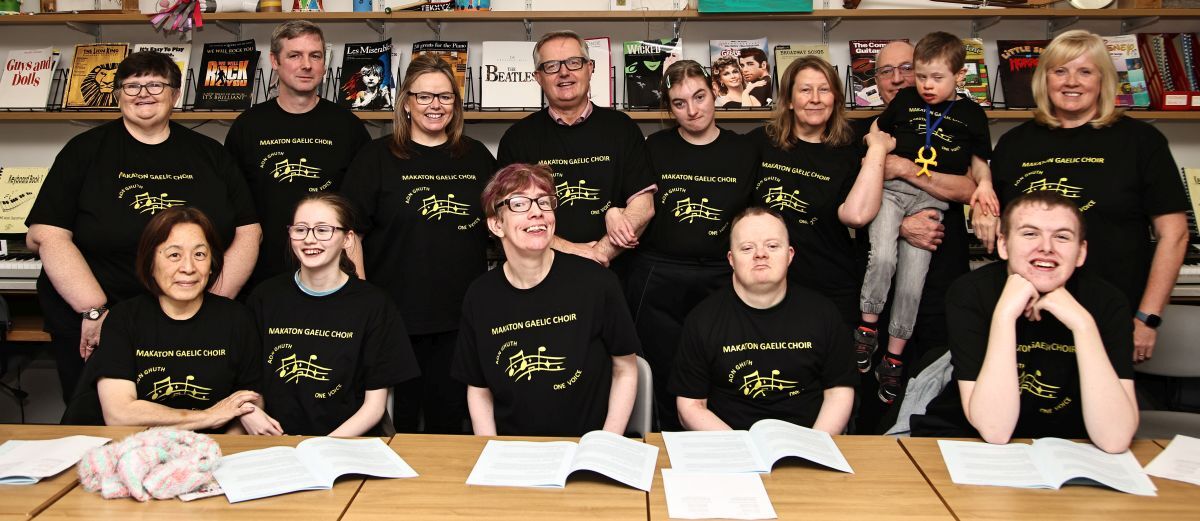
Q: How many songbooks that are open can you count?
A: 4